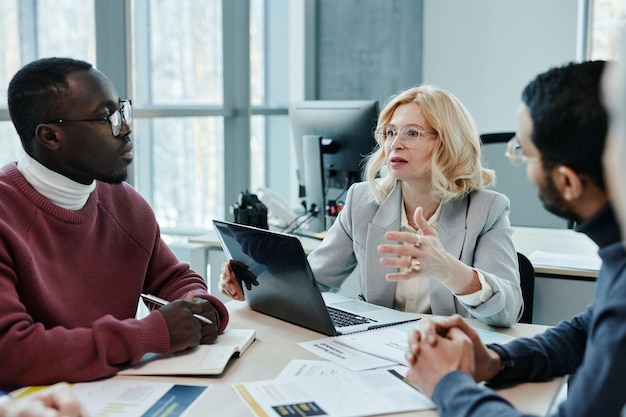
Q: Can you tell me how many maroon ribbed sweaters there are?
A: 1